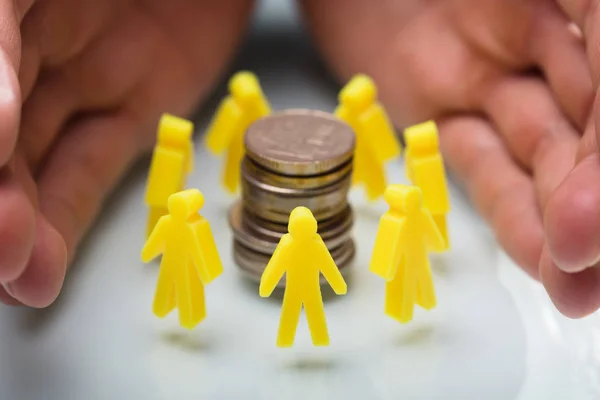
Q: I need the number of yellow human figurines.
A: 7